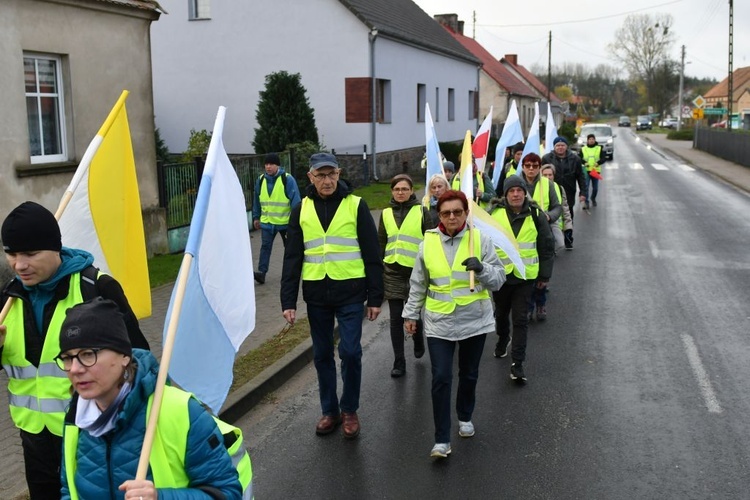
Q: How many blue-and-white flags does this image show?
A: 5